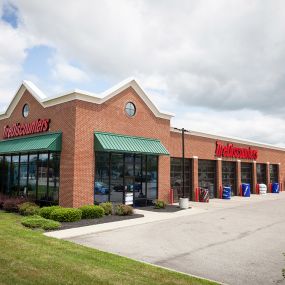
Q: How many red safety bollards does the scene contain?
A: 7